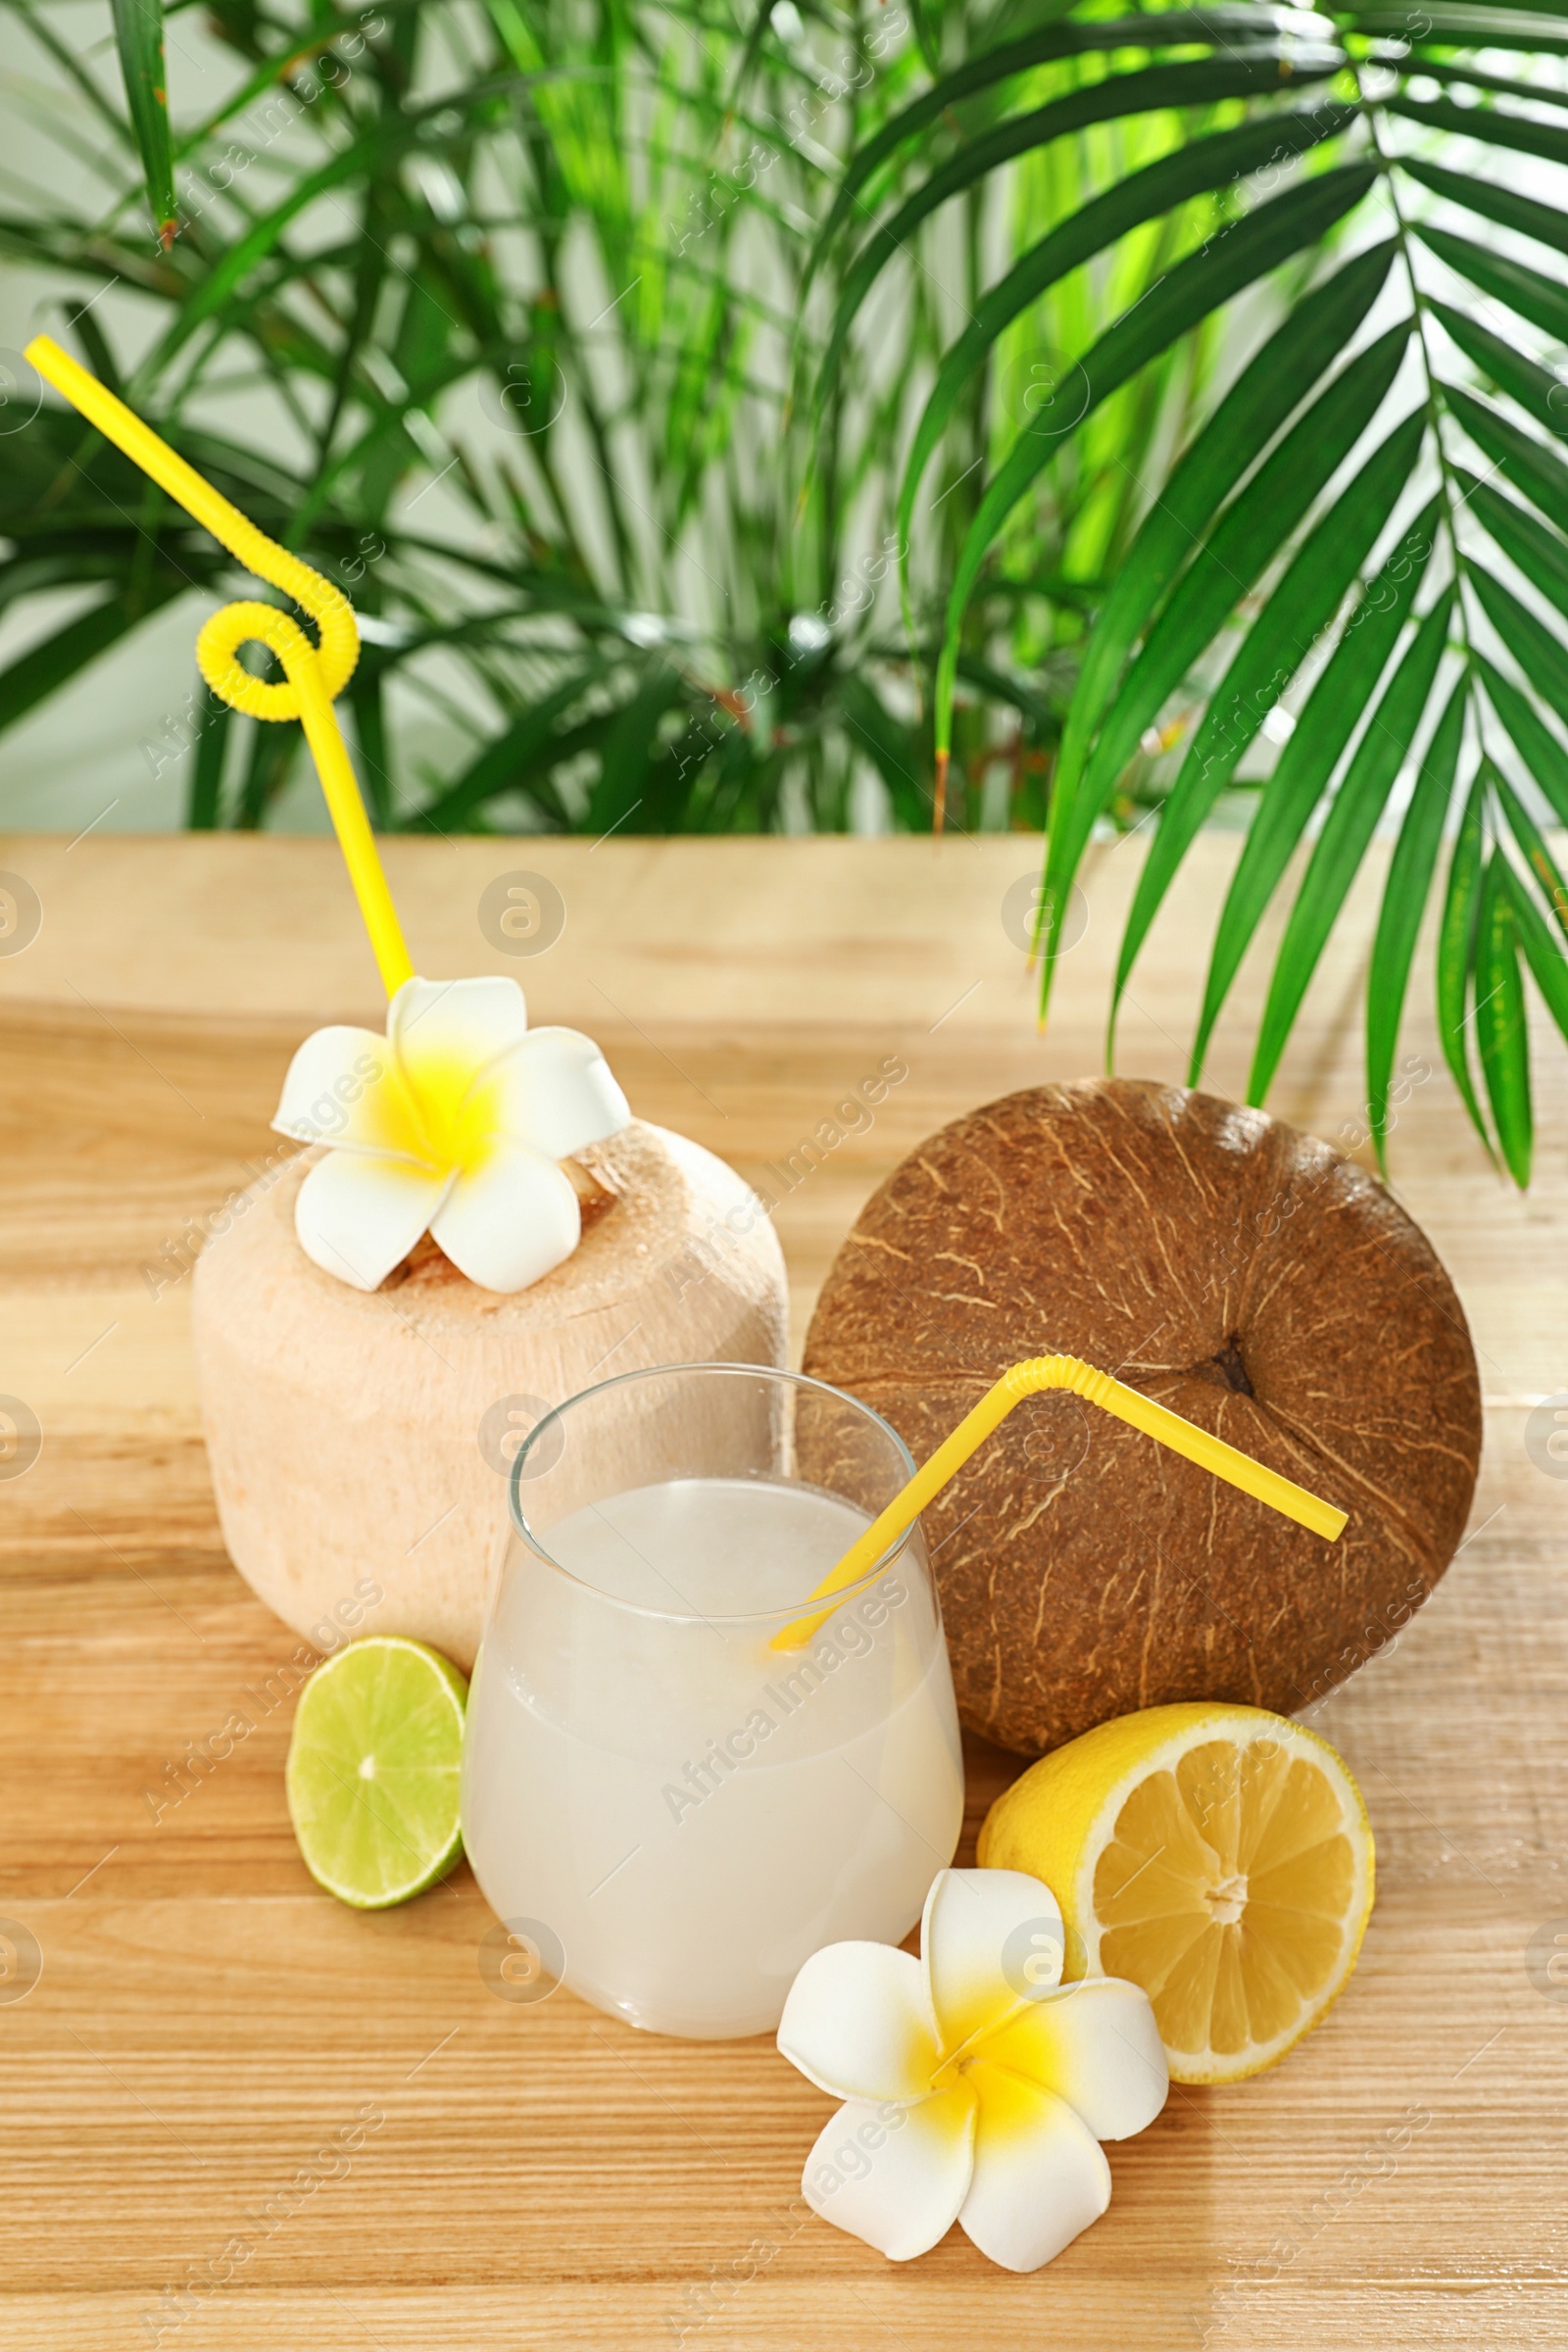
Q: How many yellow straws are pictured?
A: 2